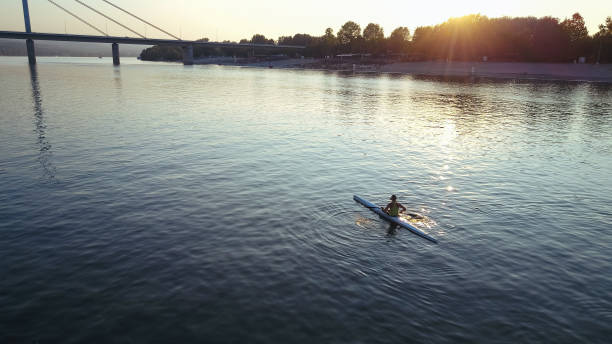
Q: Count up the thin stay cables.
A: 3